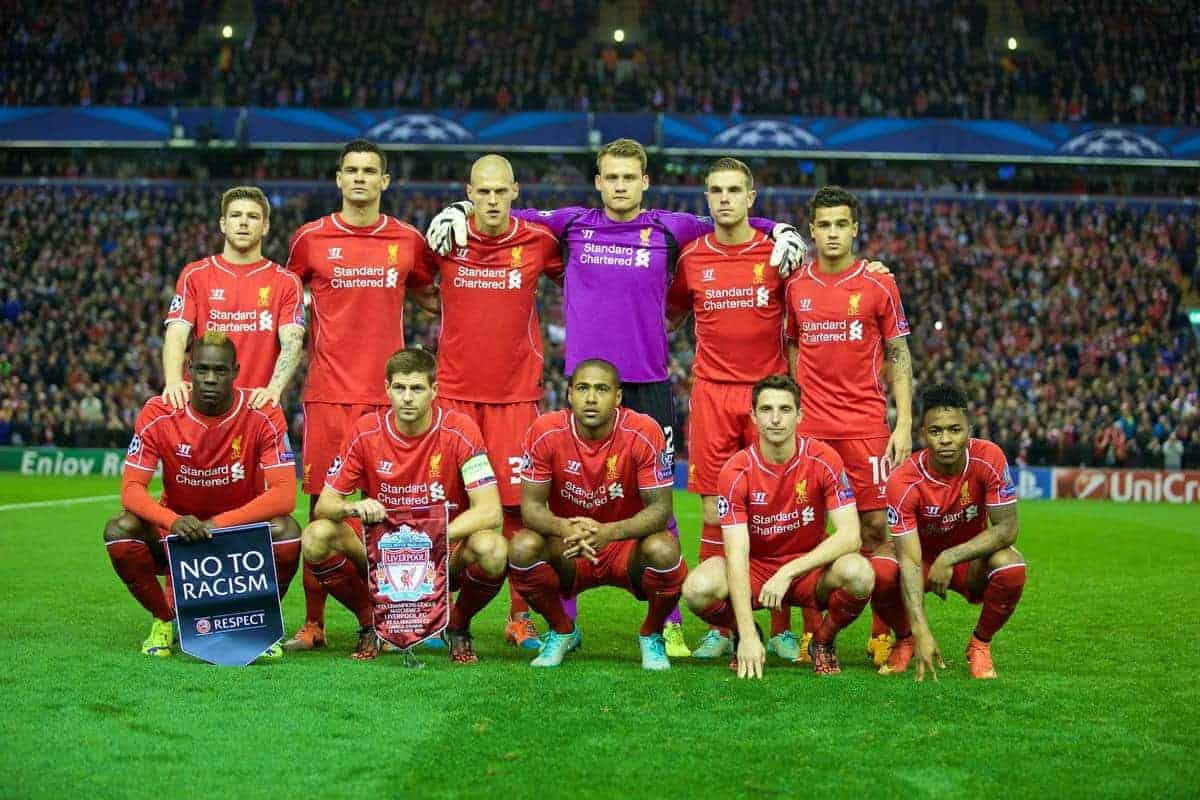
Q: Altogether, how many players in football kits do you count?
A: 11